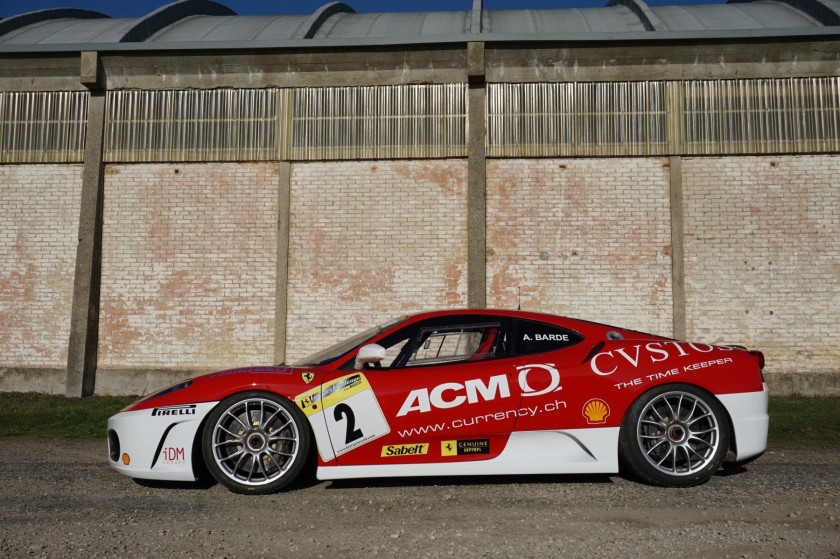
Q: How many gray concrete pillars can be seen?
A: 4